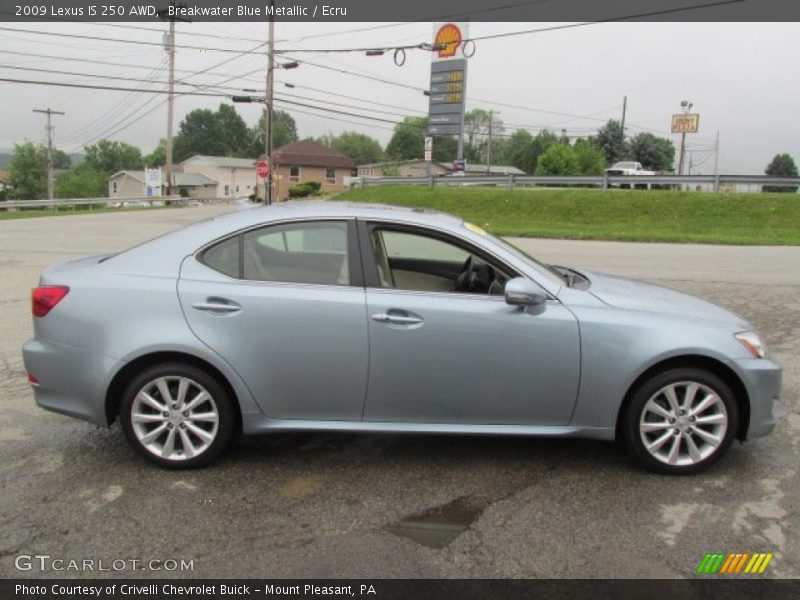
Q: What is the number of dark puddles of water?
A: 1